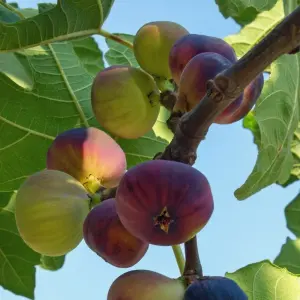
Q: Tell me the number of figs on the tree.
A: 11